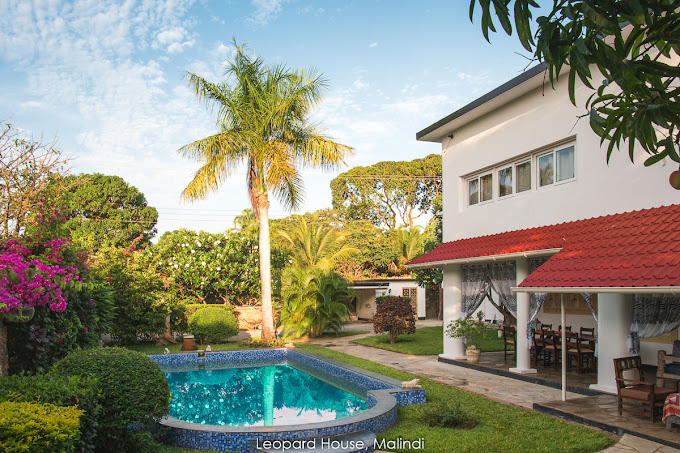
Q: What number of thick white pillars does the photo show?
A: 3